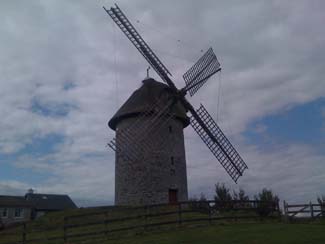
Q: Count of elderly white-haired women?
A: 0